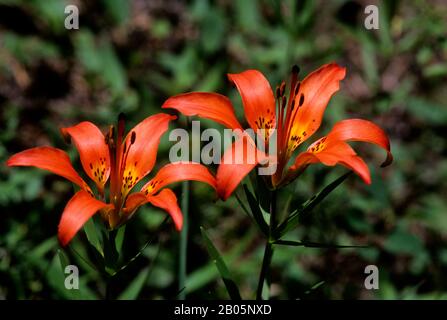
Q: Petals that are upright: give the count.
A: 4